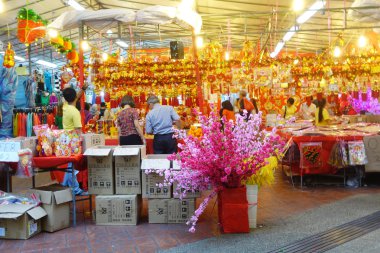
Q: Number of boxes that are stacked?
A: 6